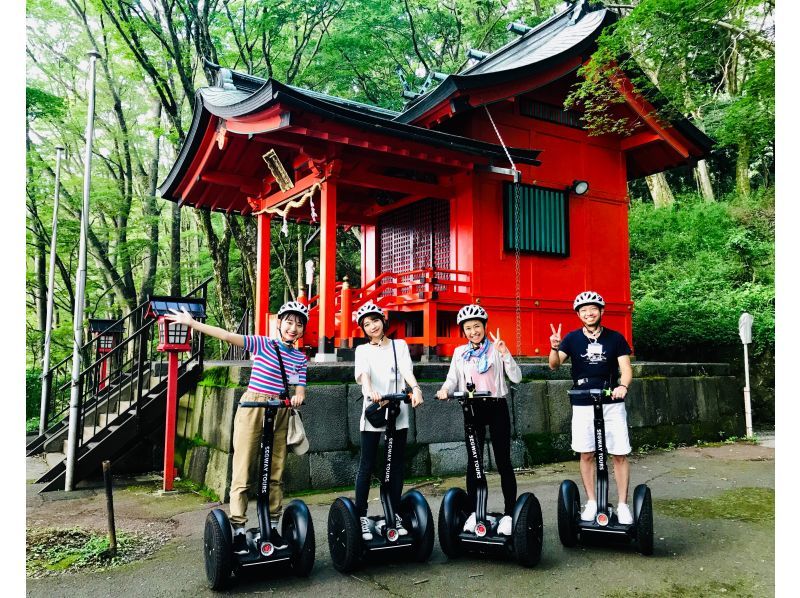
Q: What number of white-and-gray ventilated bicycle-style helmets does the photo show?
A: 4